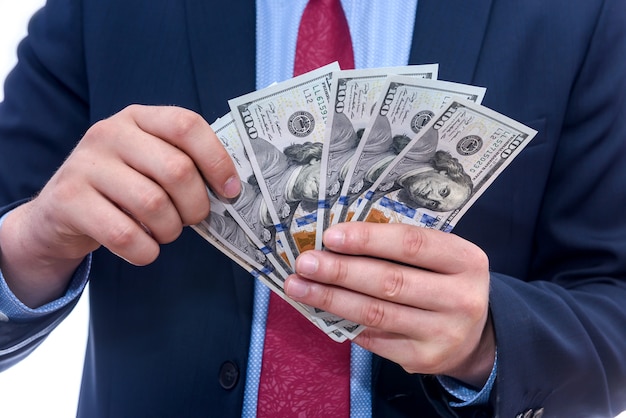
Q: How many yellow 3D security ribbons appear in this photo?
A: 0